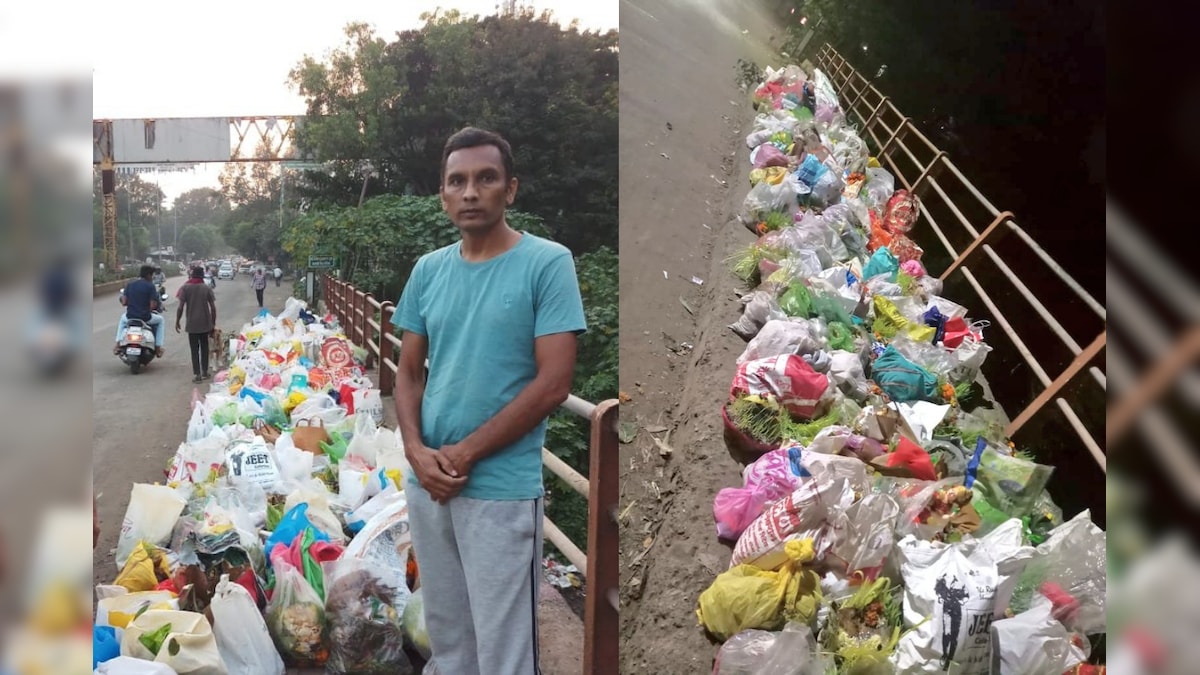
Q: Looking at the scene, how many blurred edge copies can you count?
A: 2